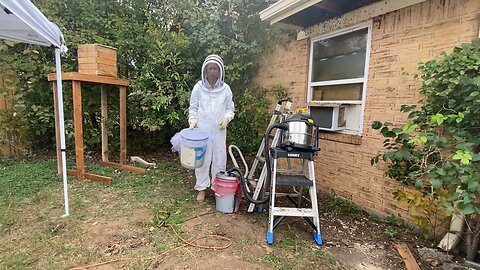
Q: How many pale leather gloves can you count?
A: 2